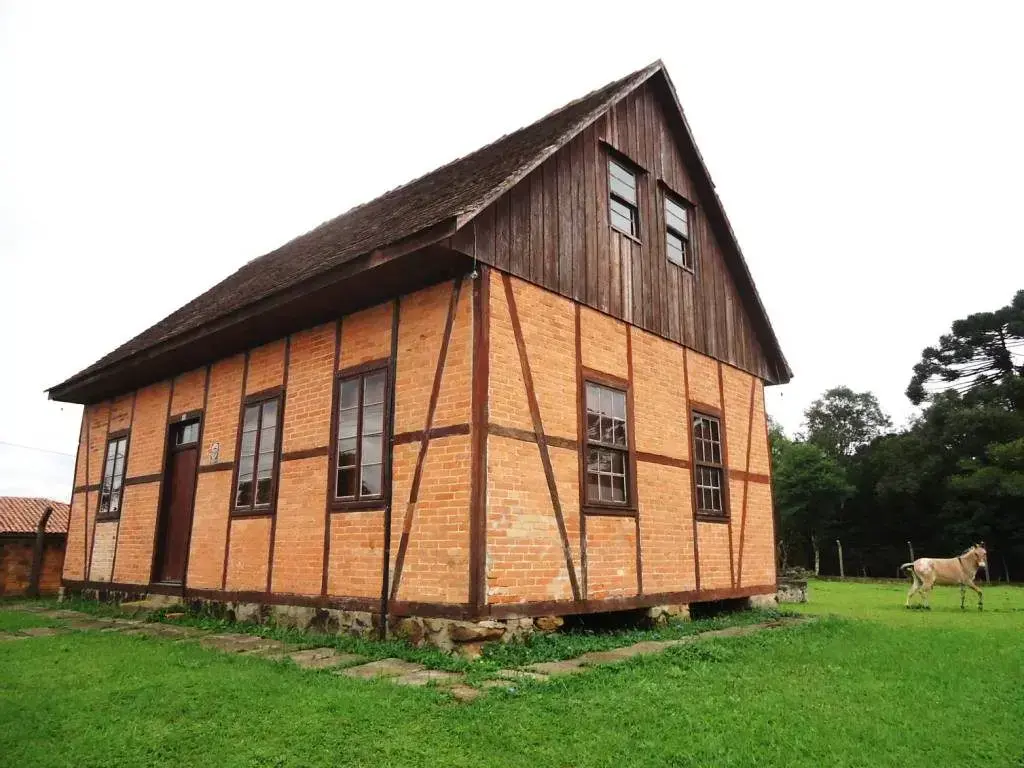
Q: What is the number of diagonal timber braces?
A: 4